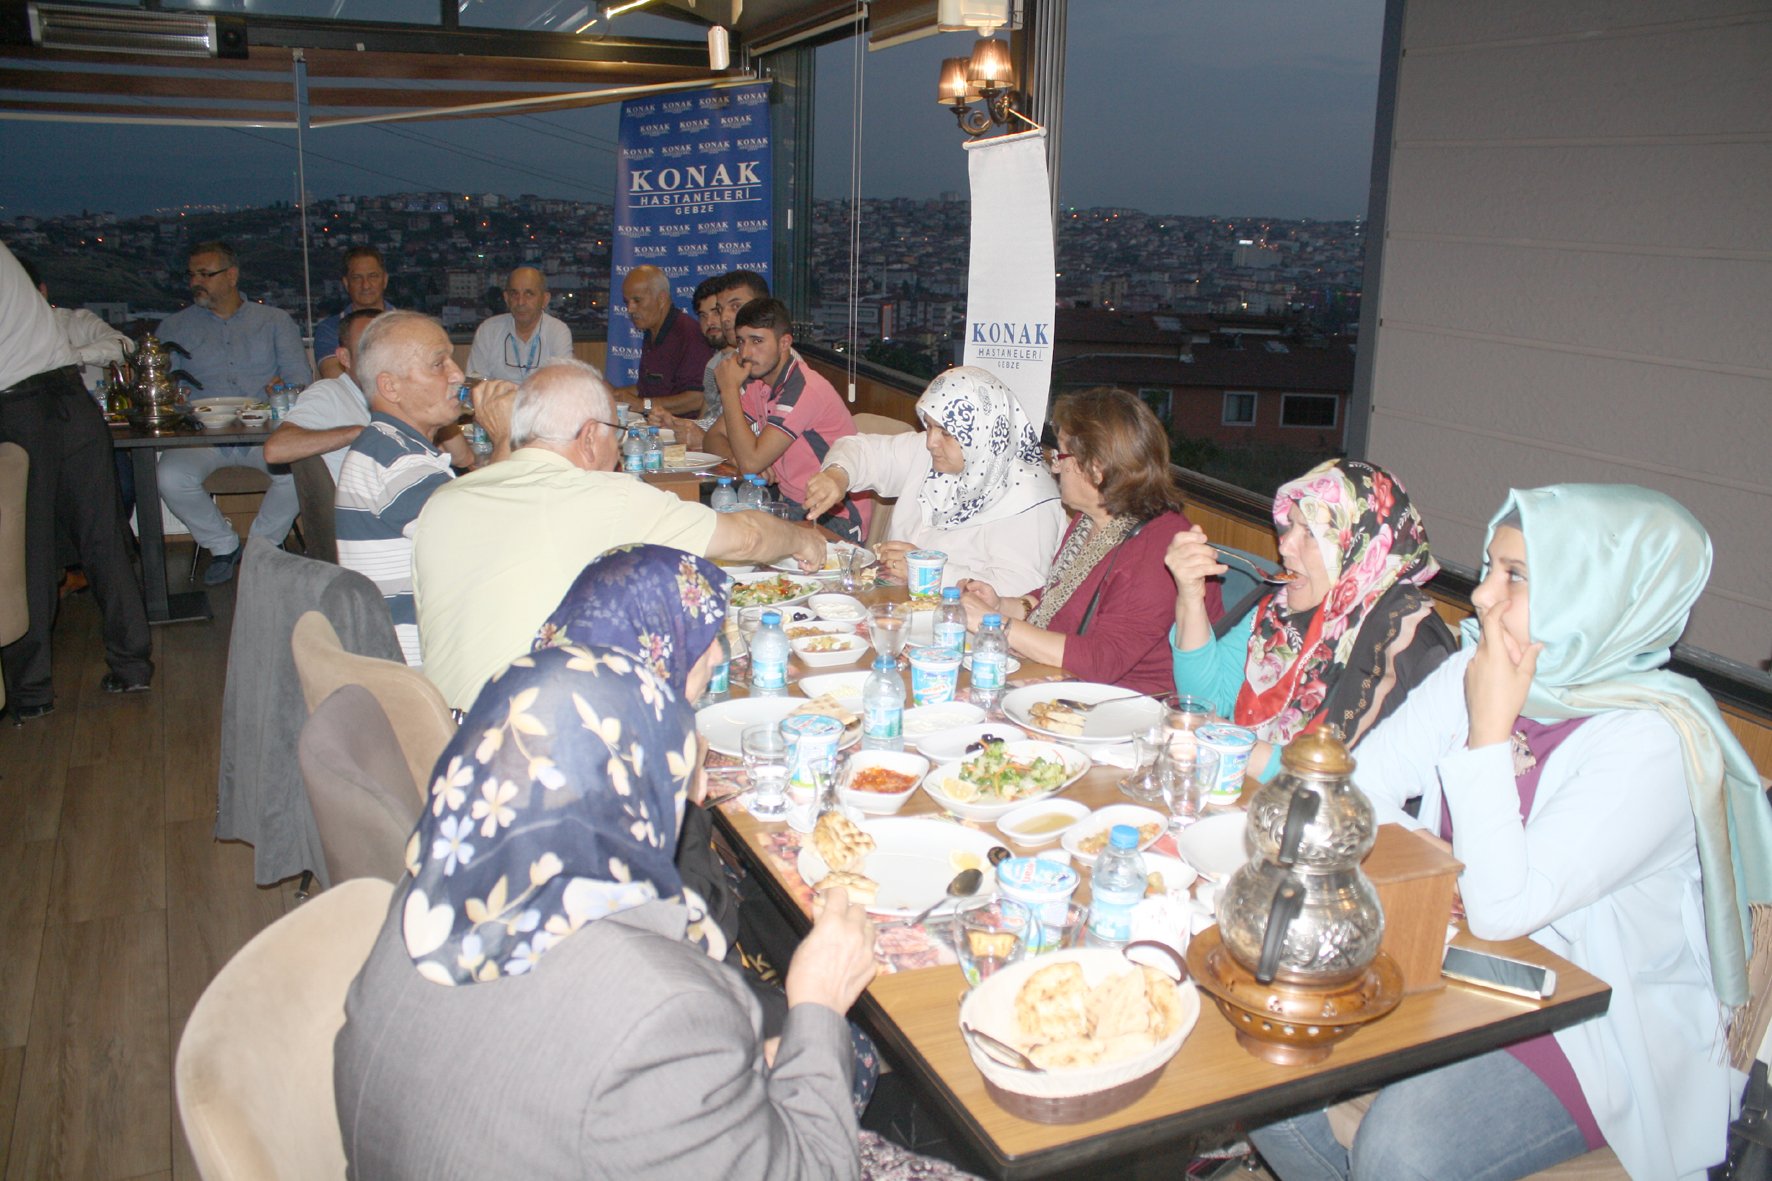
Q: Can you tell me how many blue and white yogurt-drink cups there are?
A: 5